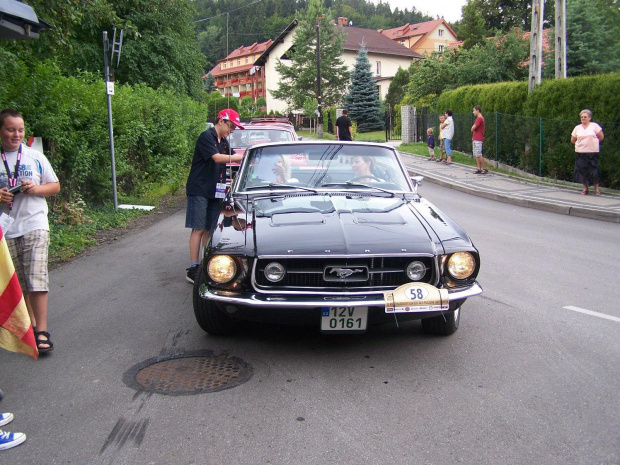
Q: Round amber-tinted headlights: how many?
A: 2